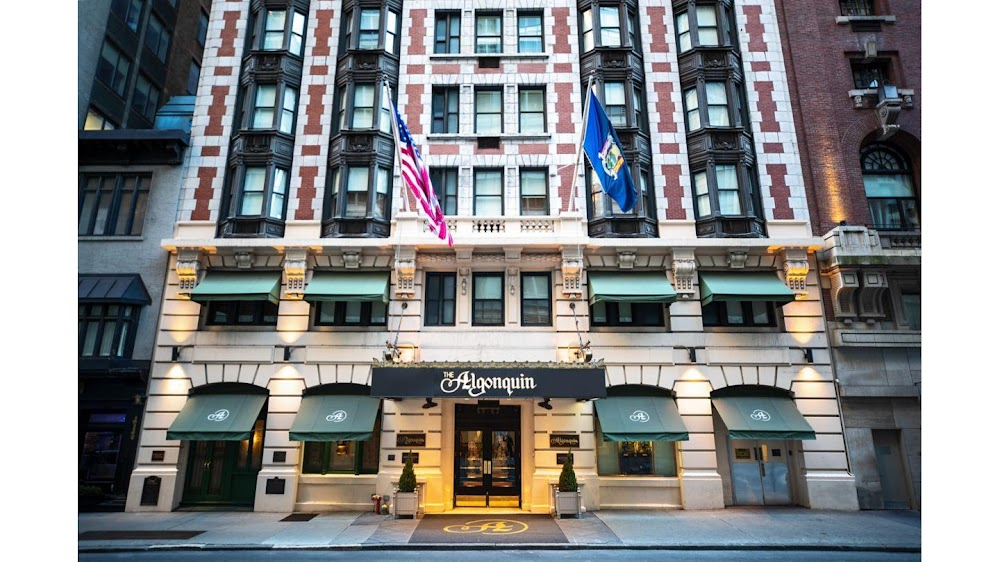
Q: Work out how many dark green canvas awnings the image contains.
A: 8